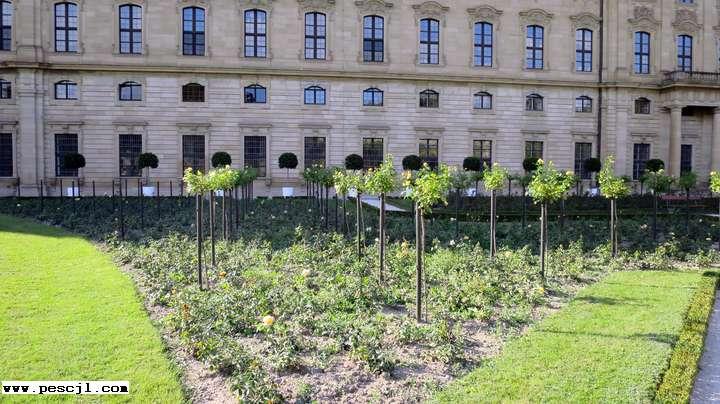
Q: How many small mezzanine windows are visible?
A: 12